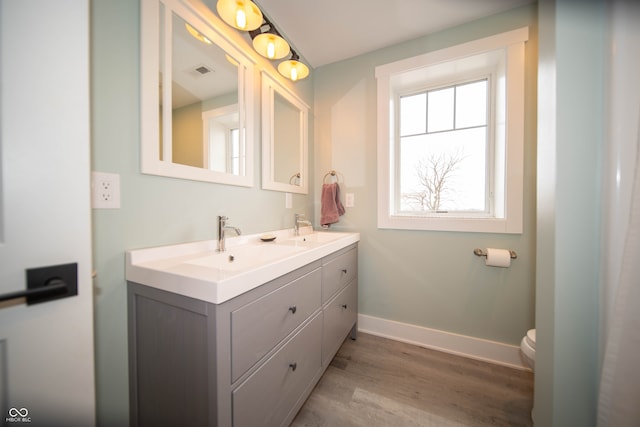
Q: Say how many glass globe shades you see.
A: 3